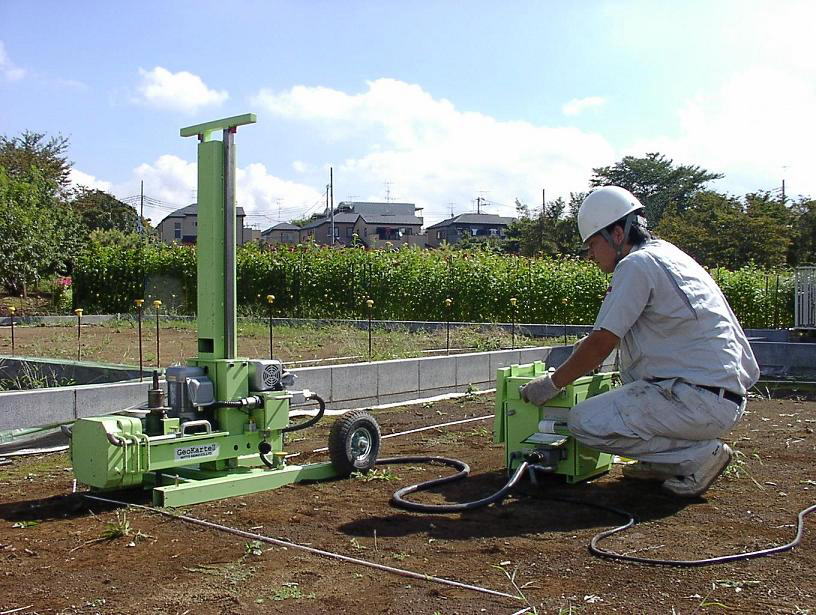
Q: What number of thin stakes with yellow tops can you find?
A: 9